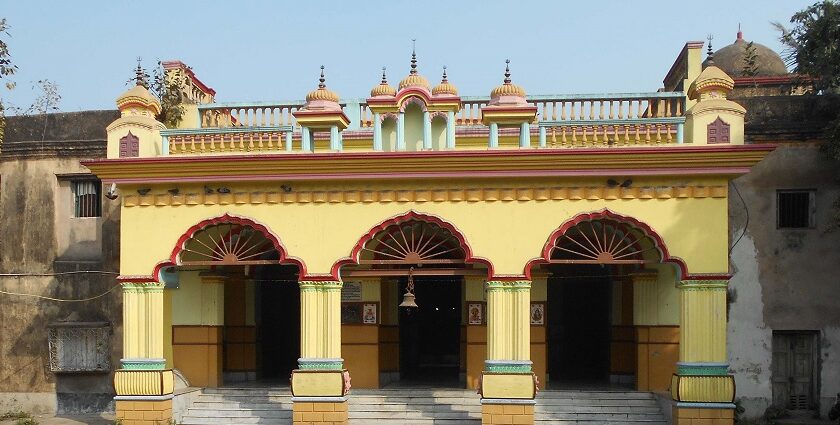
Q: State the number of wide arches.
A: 3